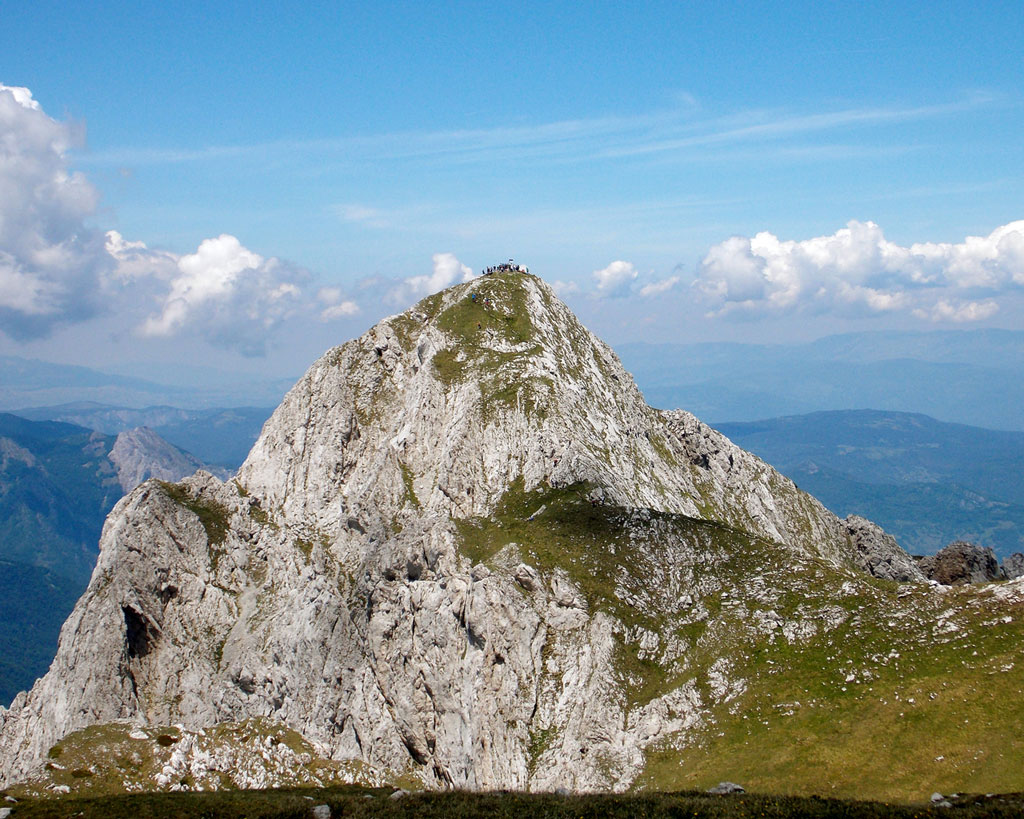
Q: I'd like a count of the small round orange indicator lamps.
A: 0